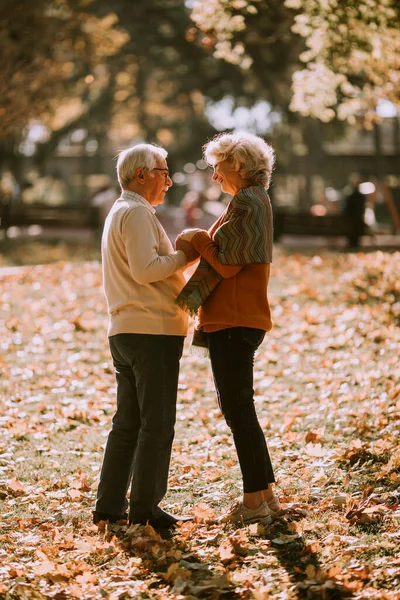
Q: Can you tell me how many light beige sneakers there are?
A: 2